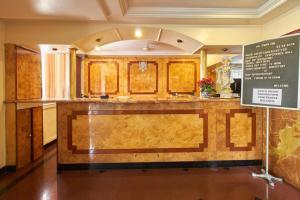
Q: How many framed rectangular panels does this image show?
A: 5